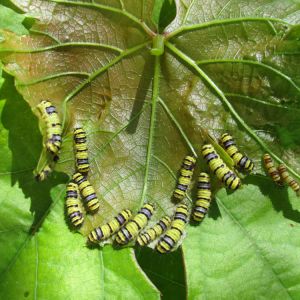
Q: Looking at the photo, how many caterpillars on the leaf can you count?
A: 15